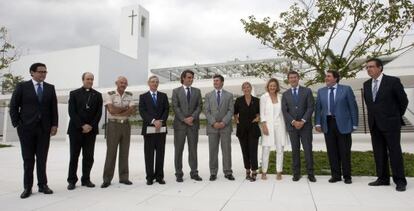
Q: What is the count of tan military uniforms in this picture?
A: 1